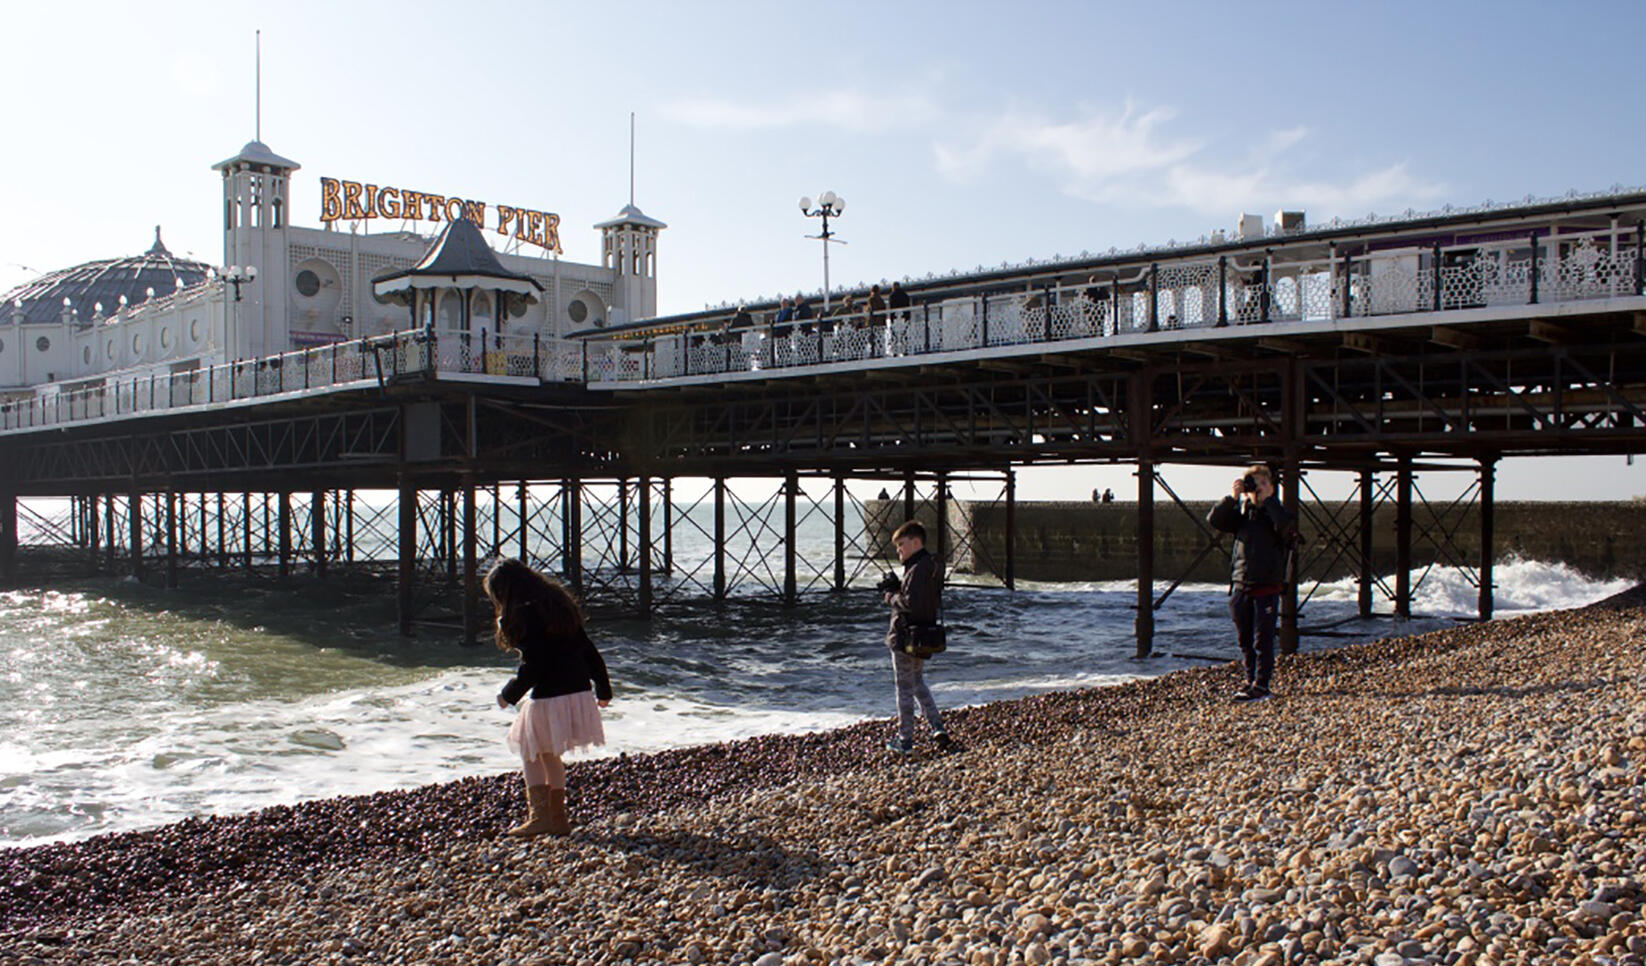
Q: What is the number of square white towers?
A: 2